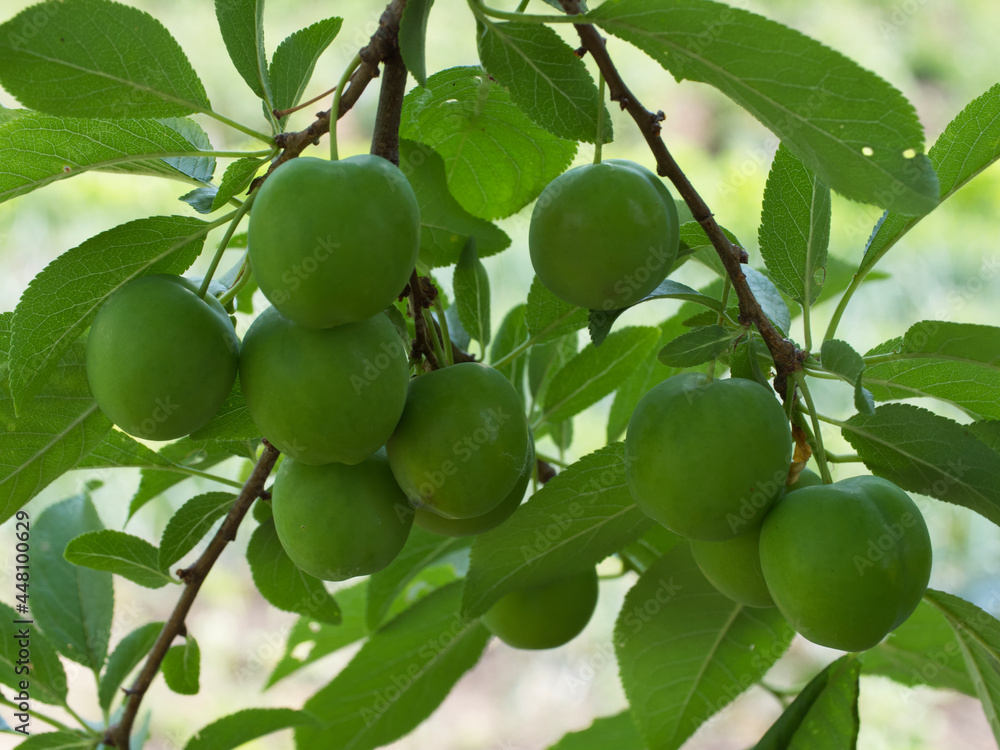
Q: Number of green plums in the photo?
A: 11